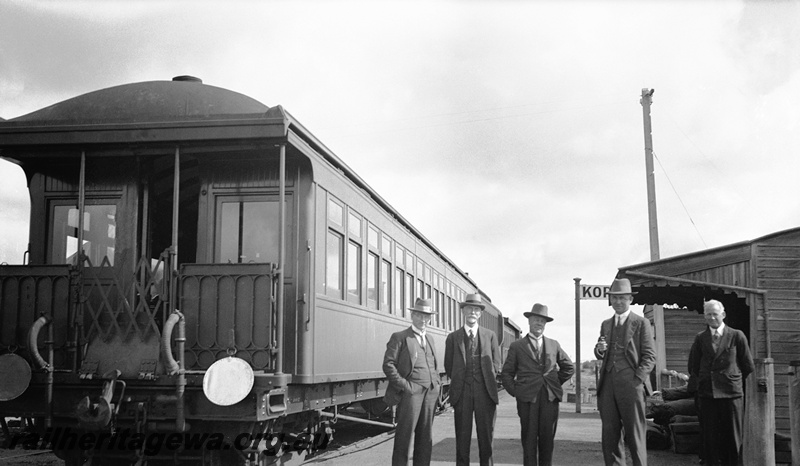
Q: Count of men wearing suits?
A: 5